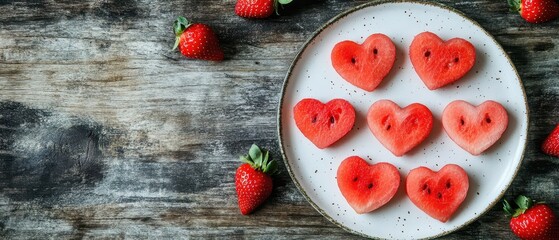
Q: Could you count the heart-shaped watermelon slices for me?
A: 7